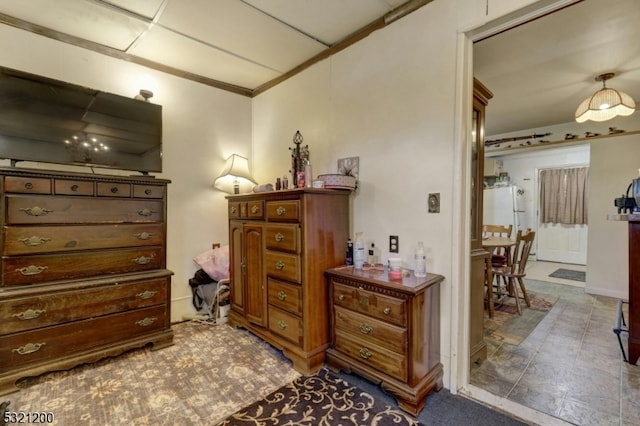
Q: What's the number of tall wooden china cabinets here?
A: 1